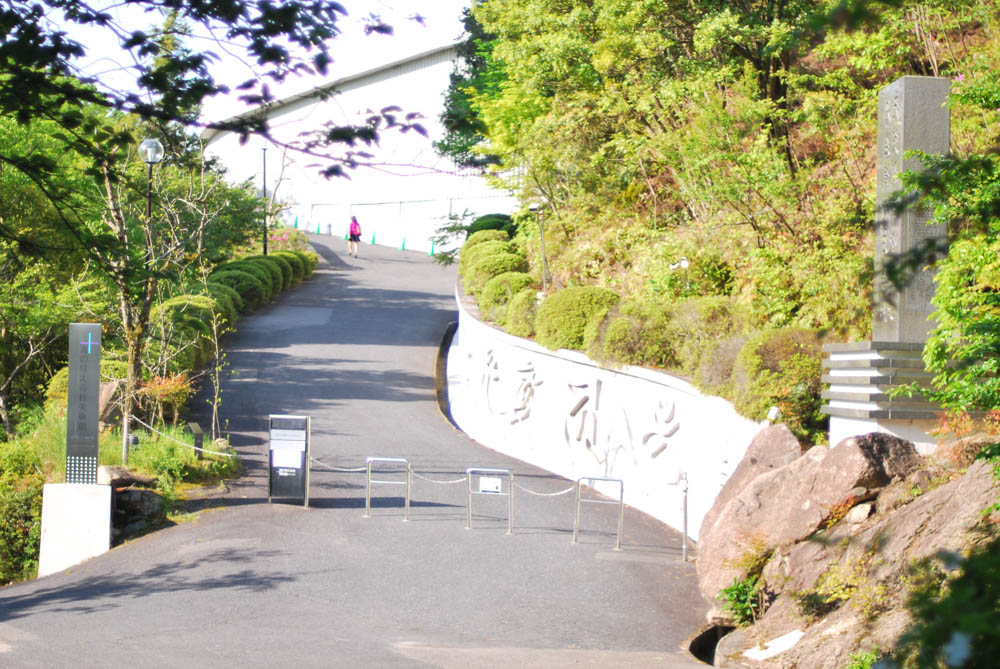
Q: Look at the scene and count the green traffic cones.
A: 6